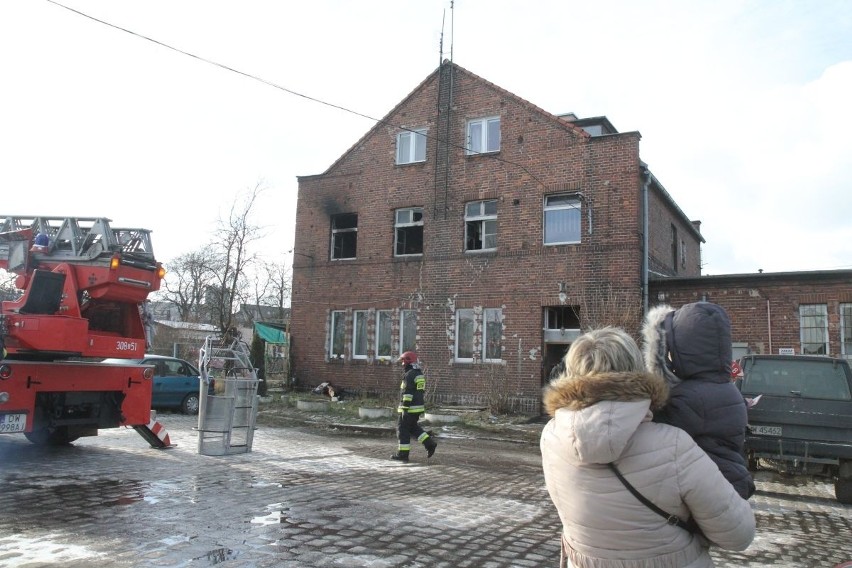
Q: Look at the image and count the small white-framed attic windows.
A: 2